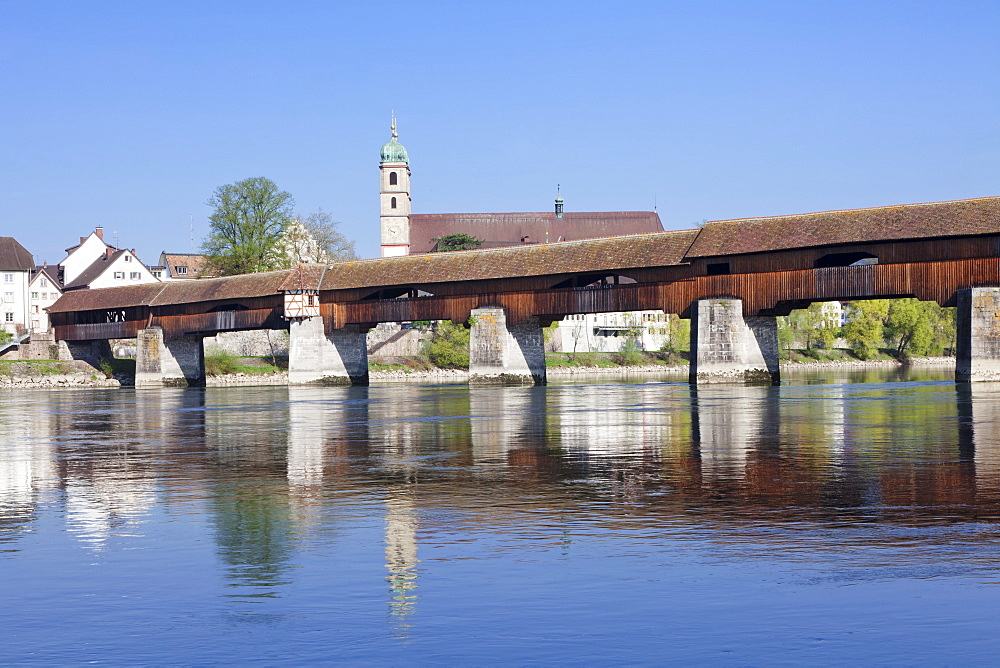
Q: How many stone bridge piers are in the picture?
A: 5